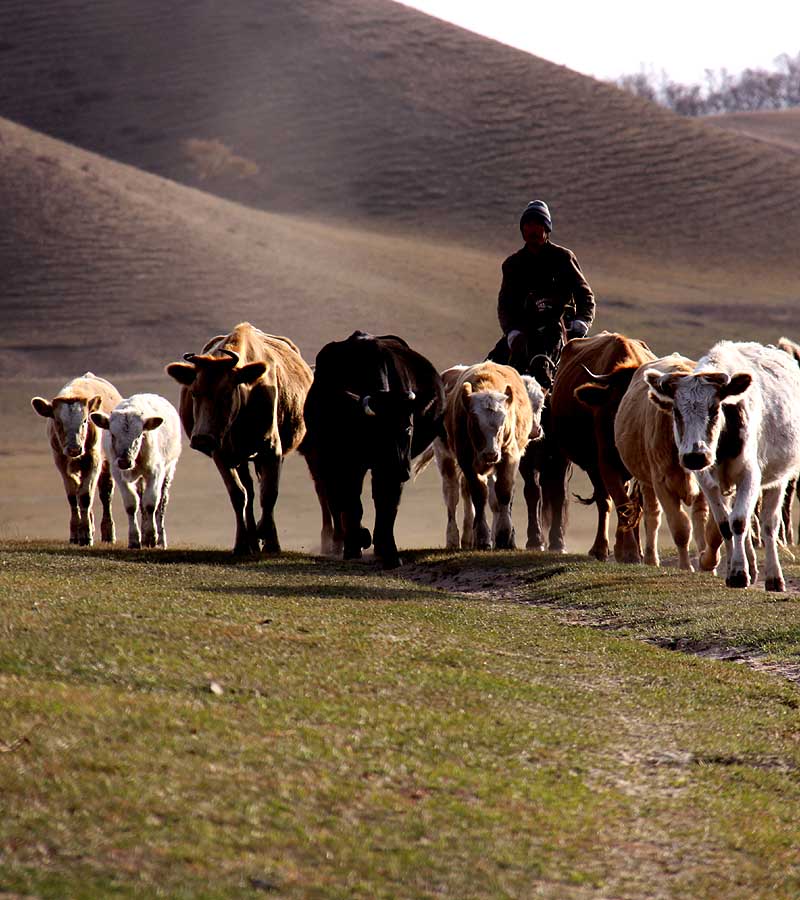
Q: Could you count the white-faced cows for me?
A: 5